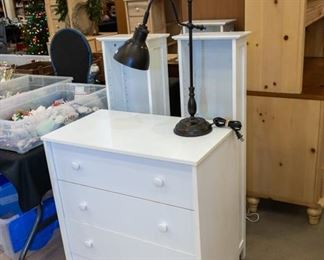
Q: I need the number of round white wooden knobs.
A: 5